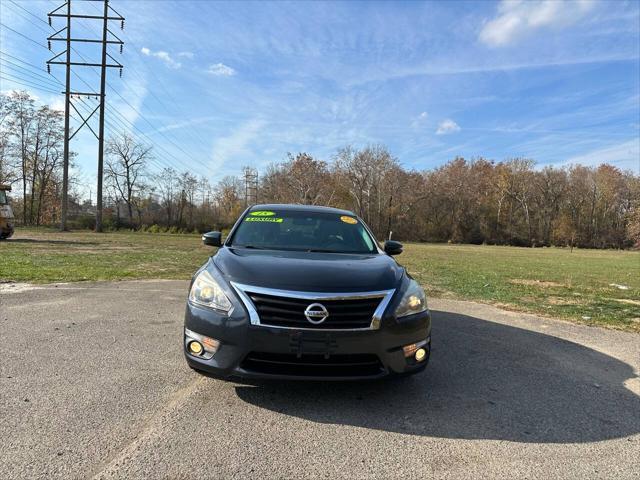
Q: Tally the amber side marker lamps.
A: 2